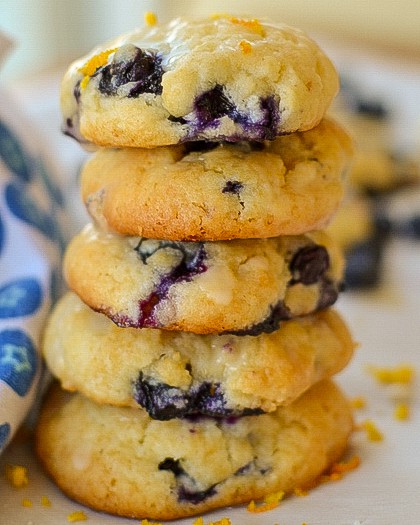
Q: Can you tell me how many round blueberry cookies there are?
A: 5